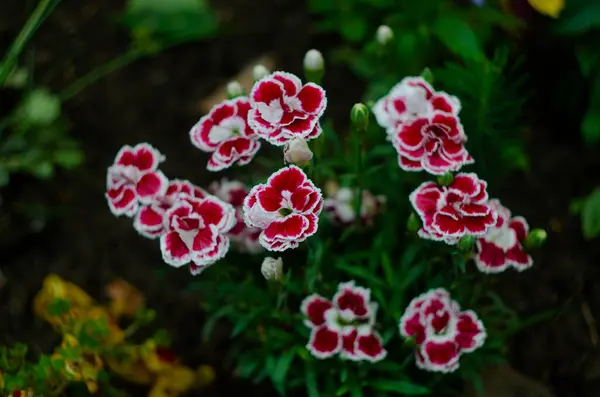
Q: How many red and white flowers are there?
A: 12